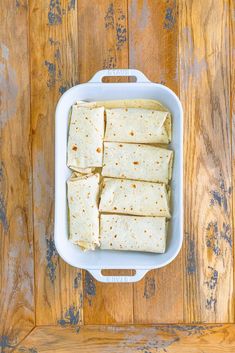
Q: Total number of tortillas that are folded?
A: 6